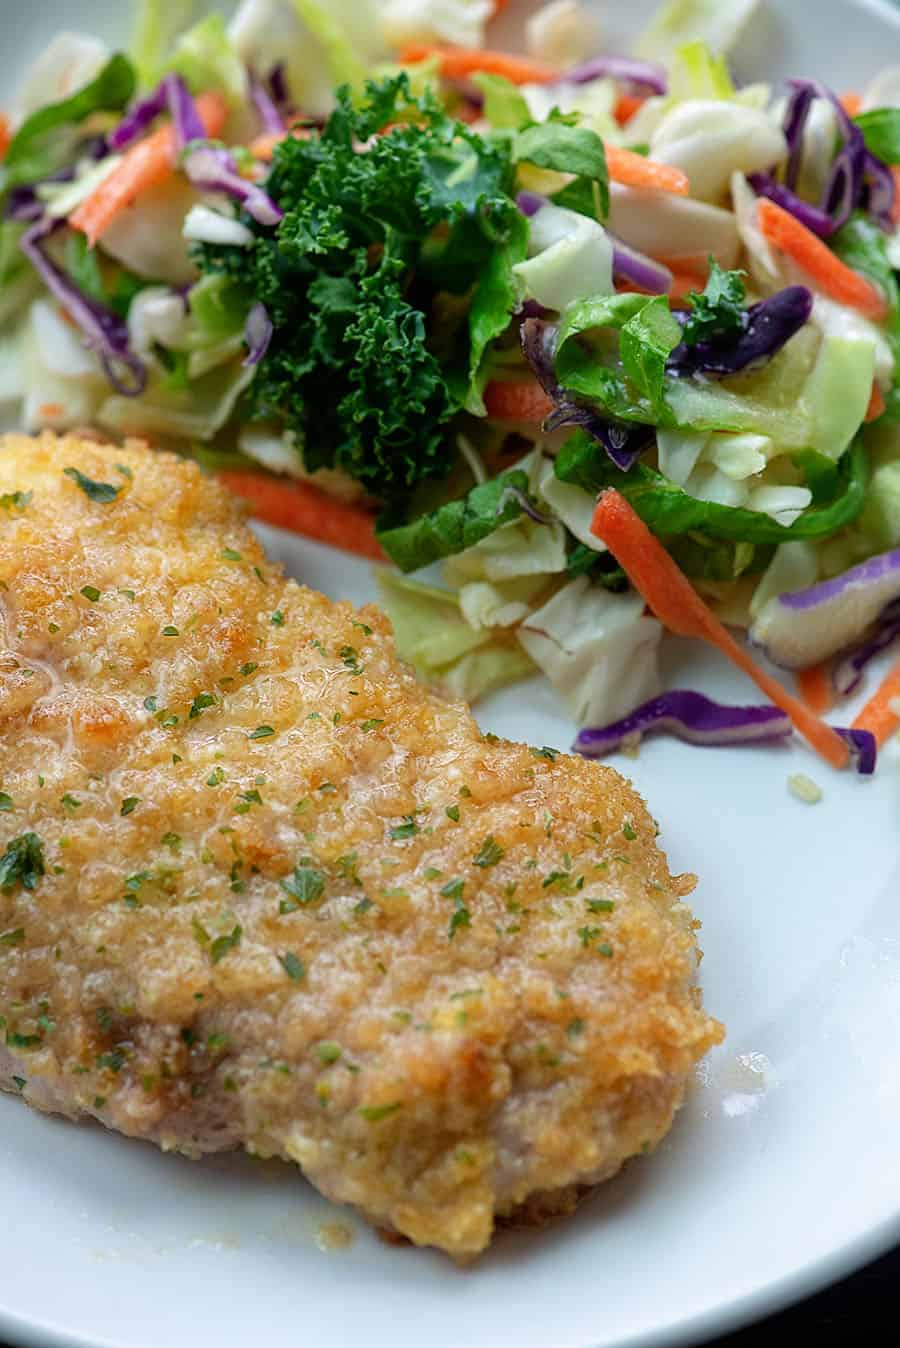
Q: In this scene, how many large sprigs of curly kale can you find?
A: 1